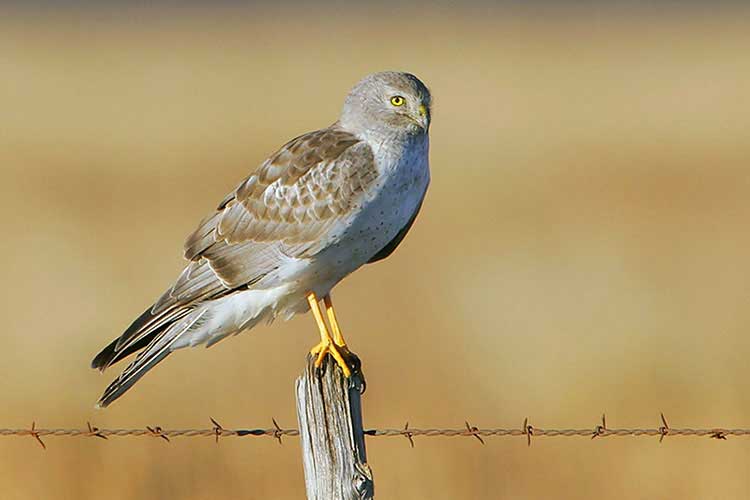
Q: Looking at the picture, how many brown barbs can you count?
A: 11